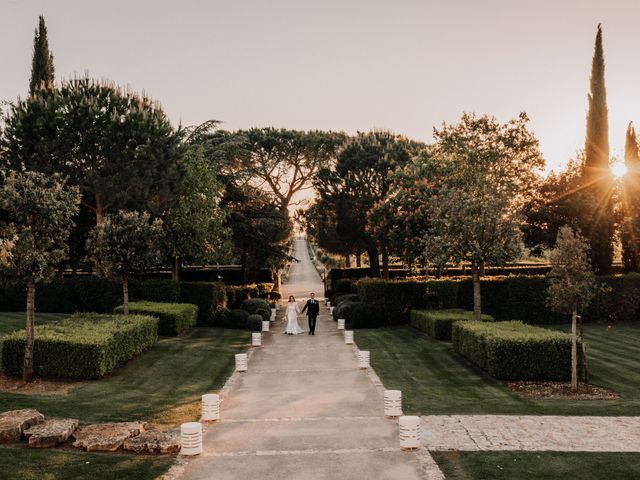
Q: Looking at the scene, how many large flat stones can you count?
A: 4